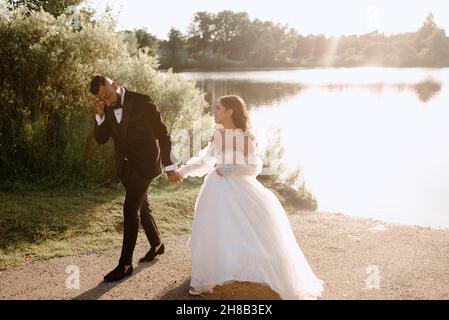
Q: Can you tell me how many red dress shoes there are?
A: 0